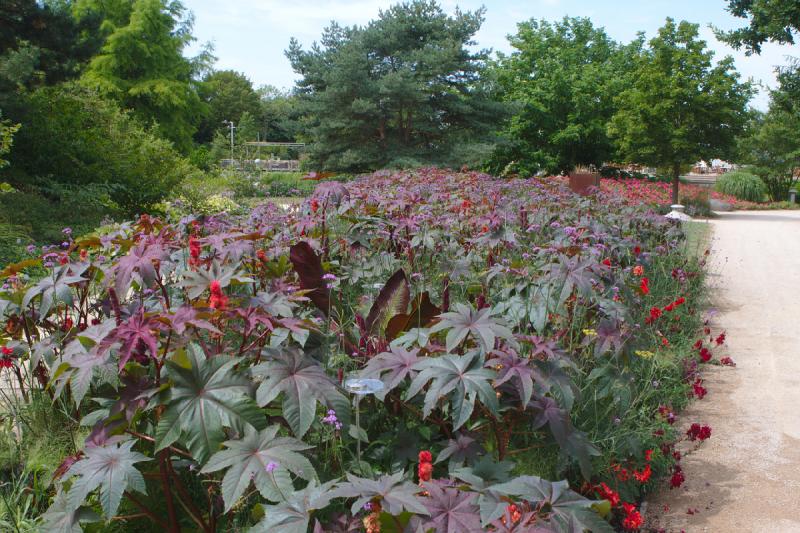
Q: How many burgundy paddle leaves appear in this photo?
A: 3